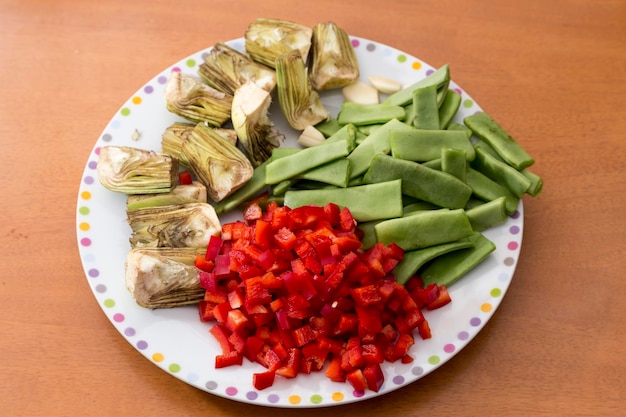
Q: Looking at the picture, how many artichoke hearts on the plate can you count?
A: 12